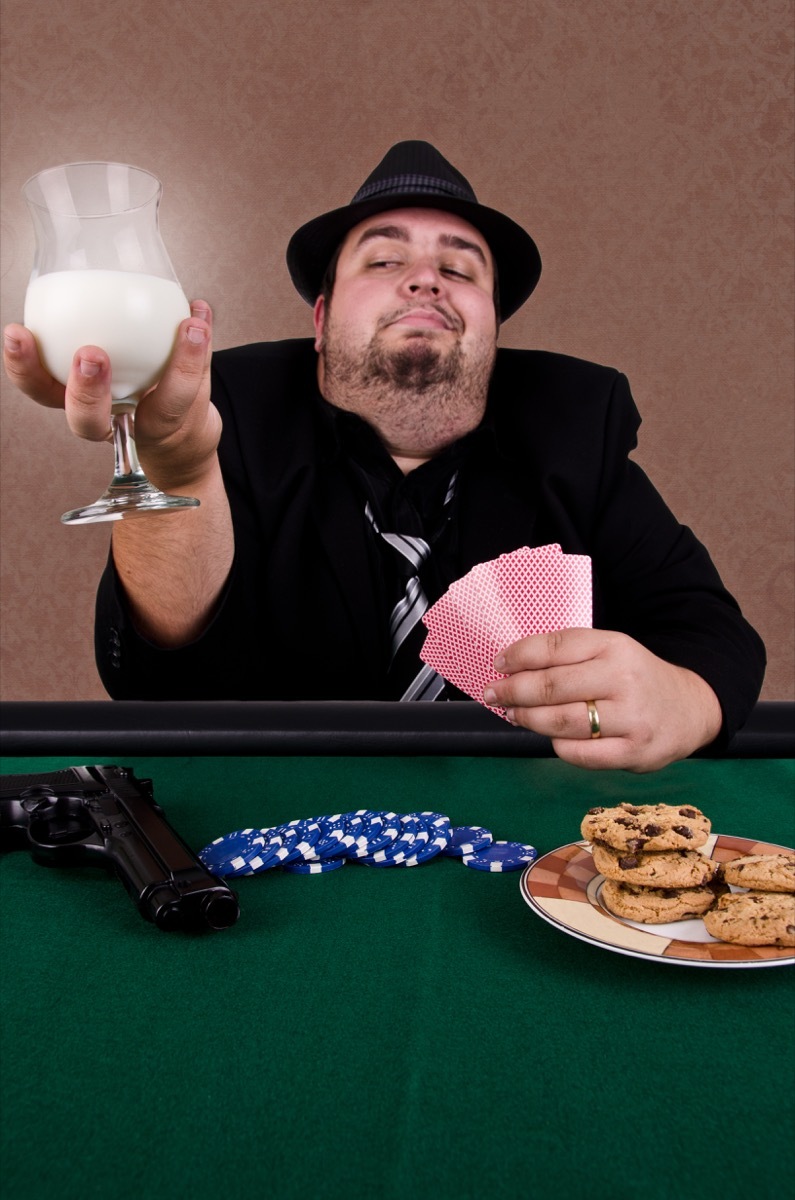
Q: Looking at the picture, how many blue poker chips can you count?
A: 15